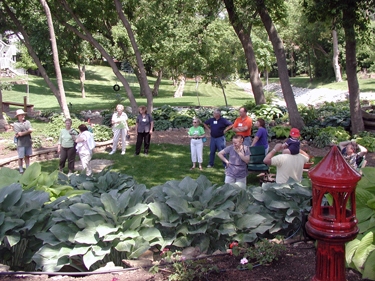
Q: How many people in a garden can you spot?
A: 13